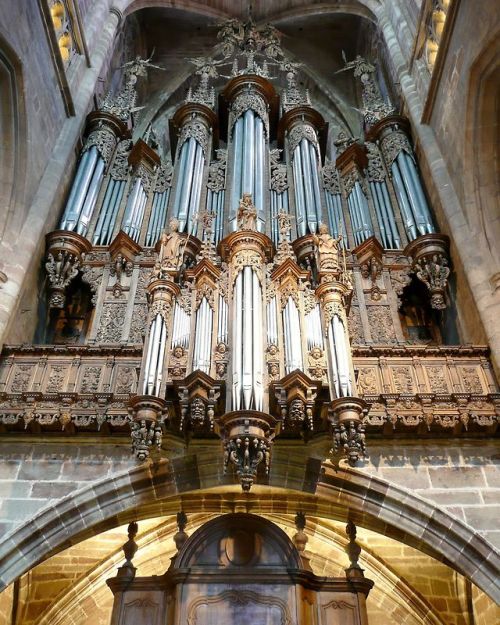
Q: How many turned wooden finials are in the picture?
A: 4